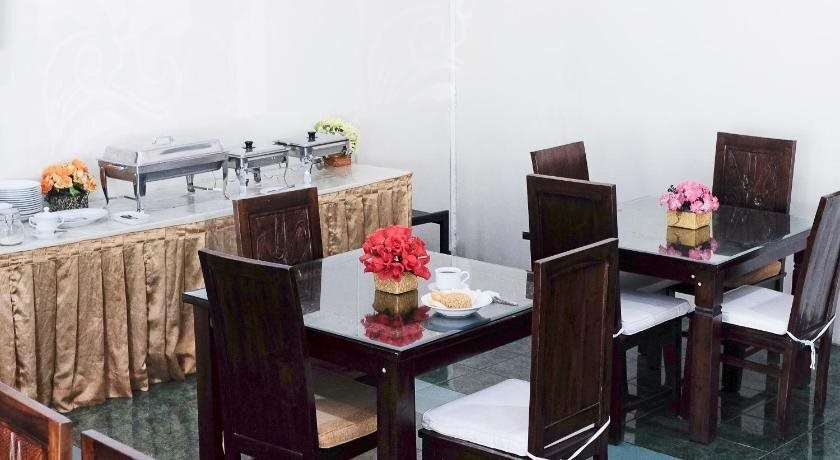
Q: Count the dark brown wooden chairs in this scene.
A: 9